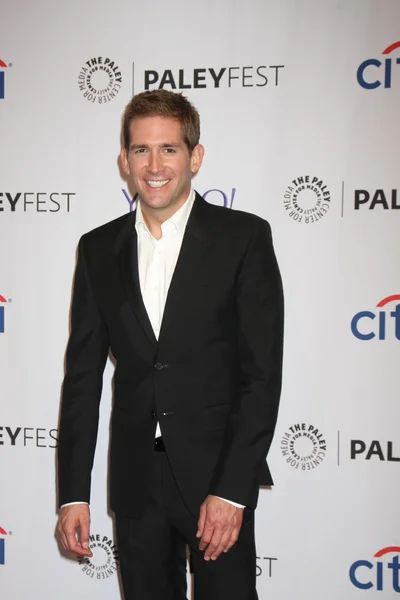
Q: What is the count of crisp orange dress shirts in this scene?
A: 0